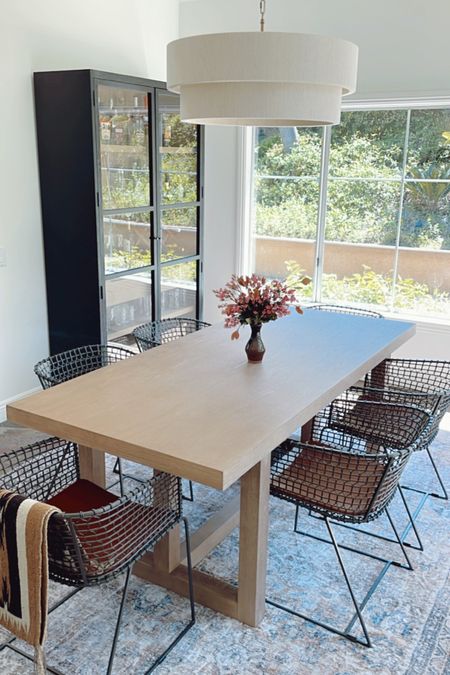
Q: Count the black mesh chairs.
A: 6